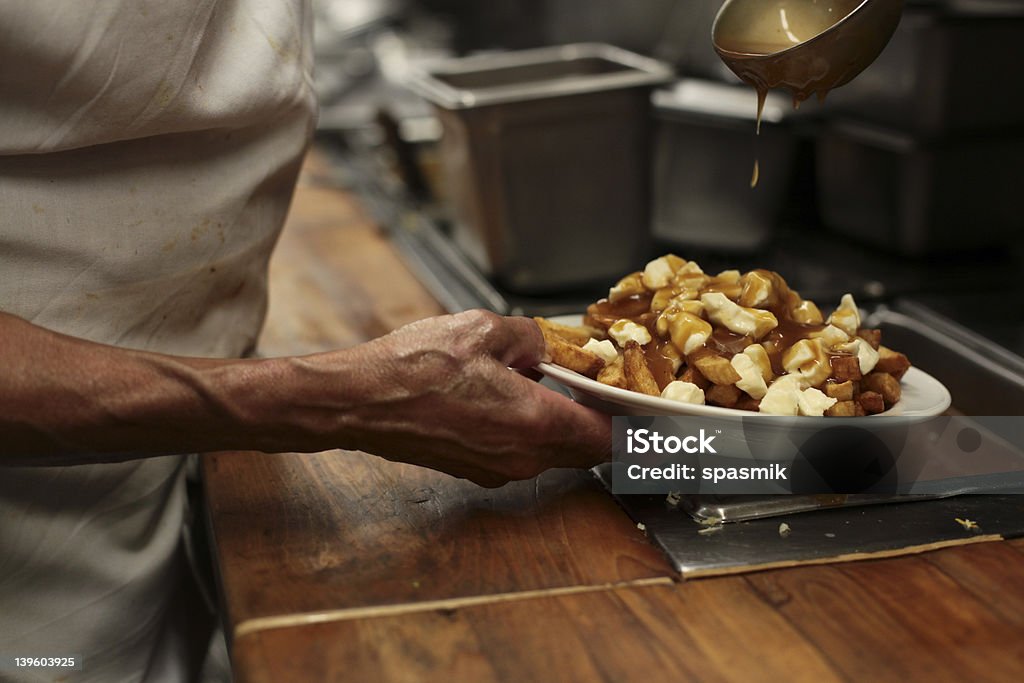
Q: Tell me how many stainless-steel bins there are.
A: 4